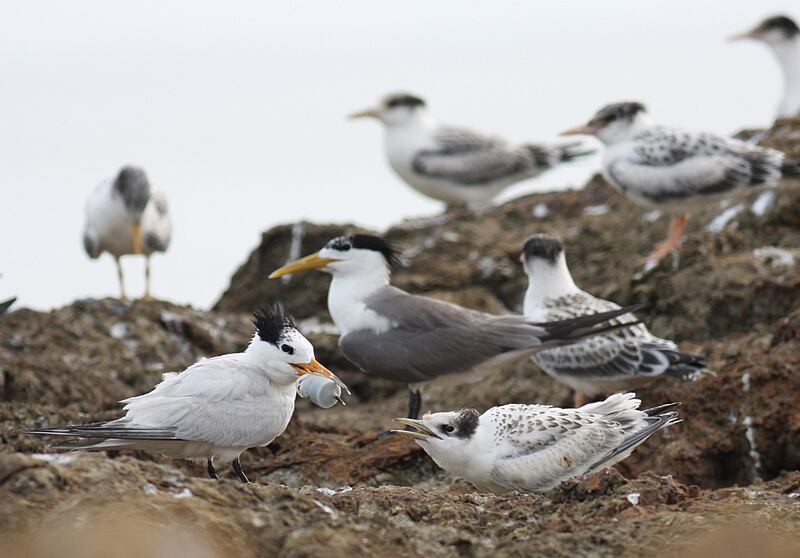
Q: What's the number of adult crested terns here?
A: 2